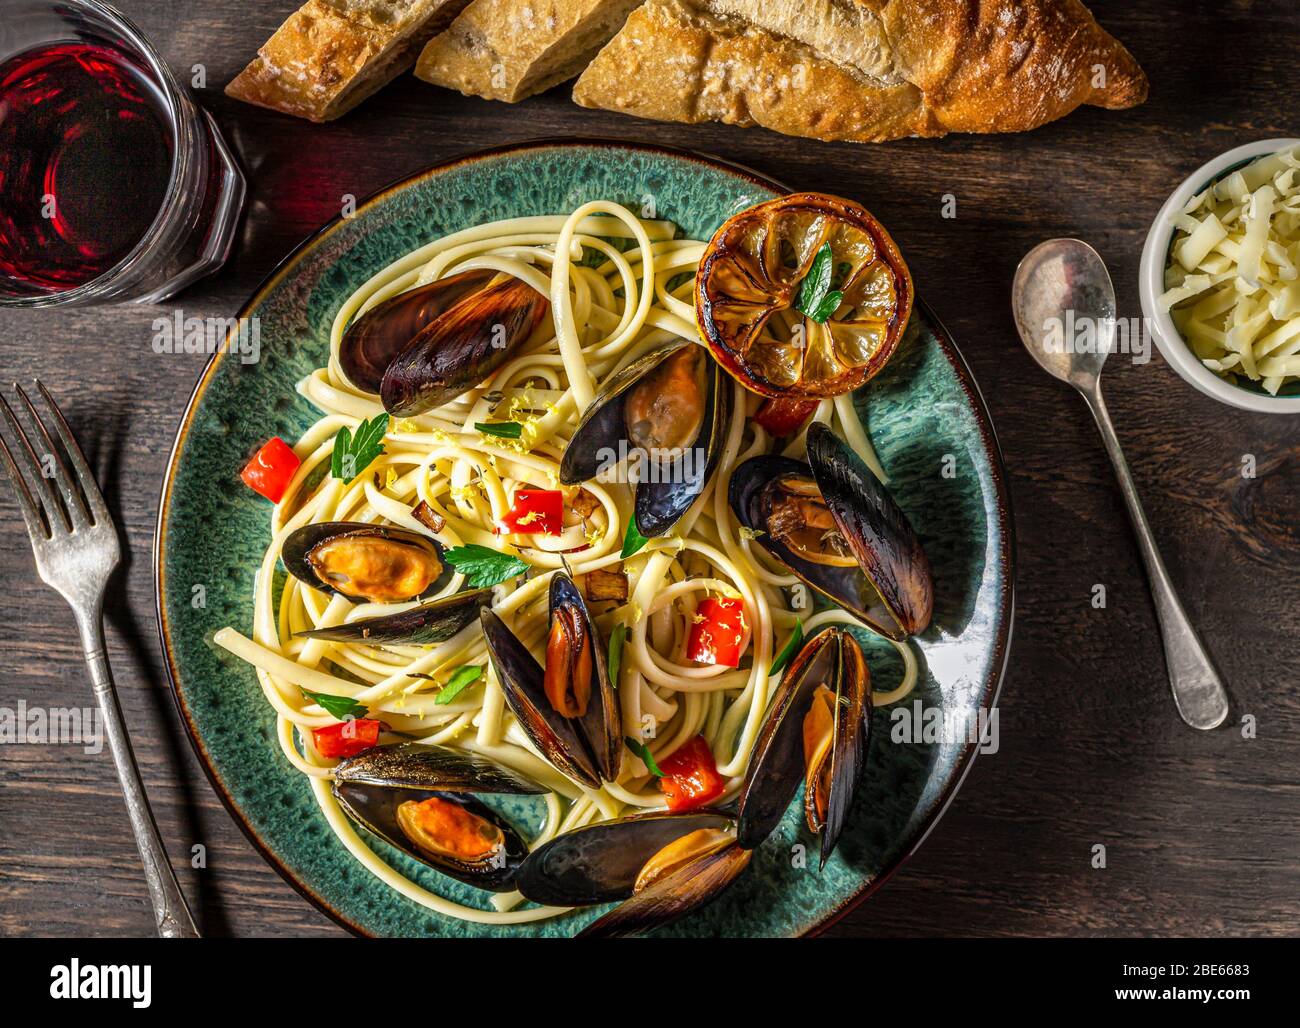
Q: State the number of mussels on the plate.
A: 8